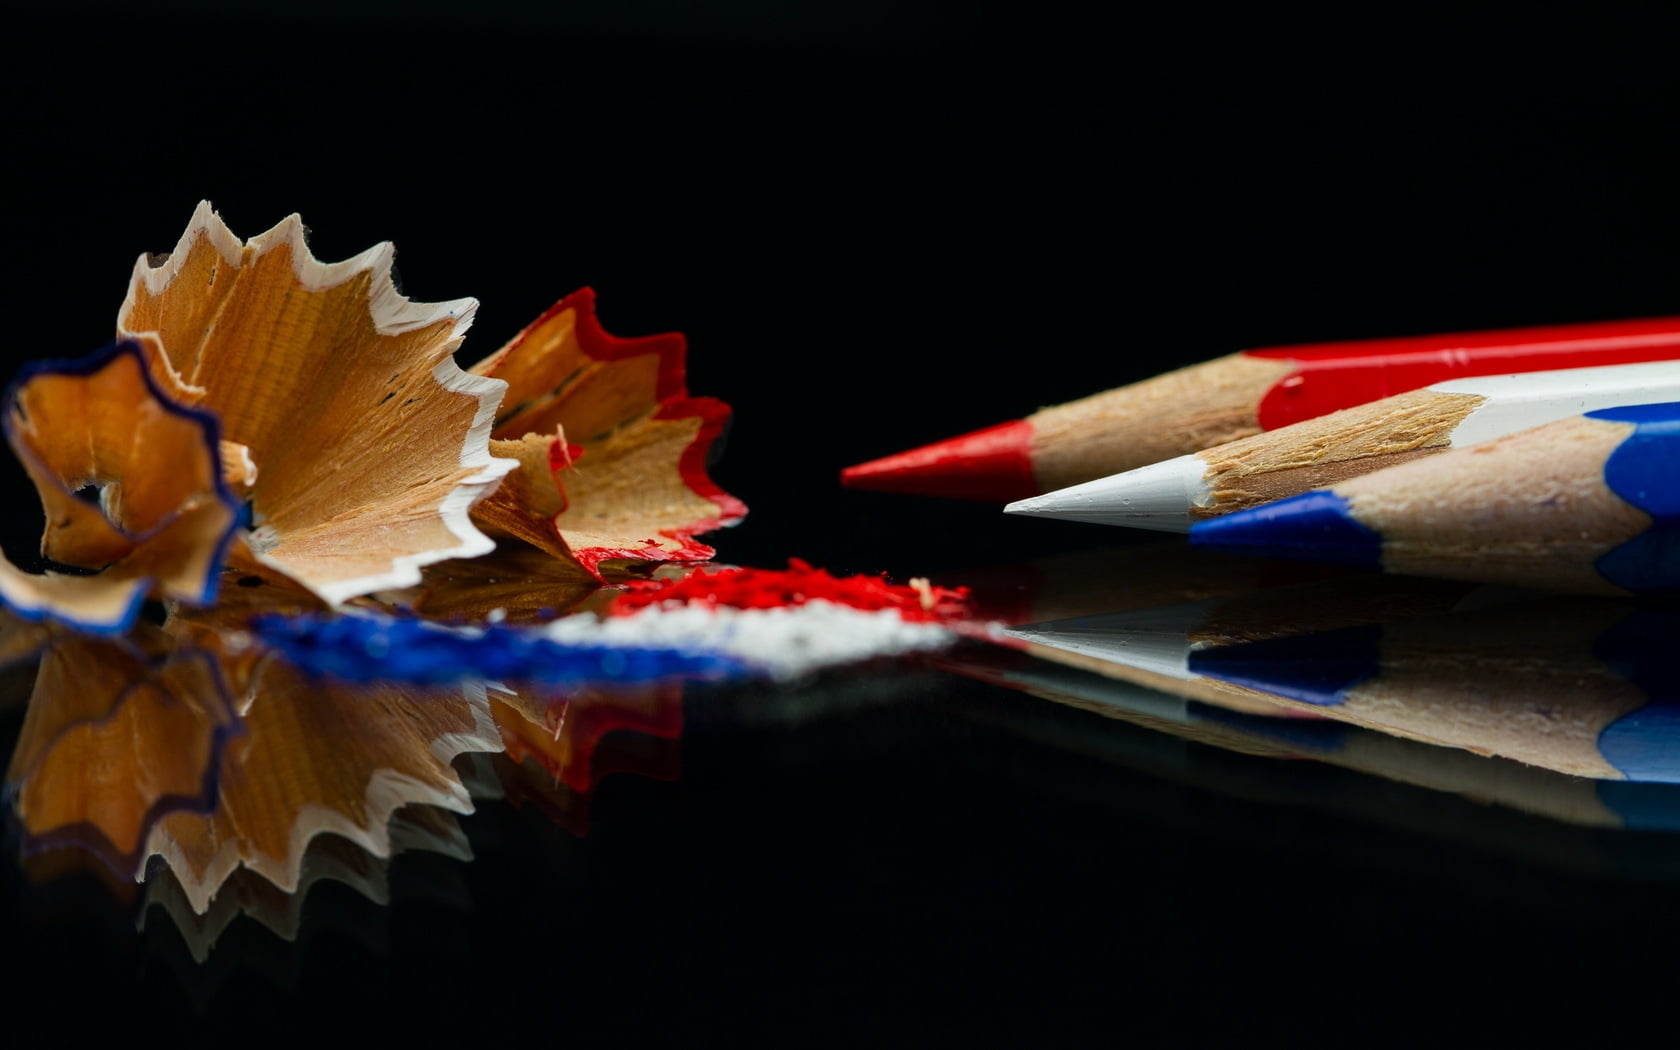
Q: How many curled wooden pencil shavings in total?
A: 3